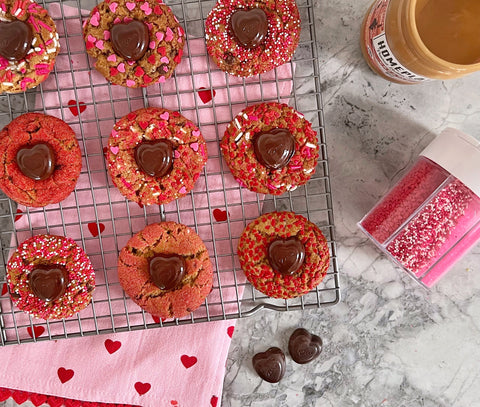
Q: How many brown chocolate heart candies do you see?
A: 11